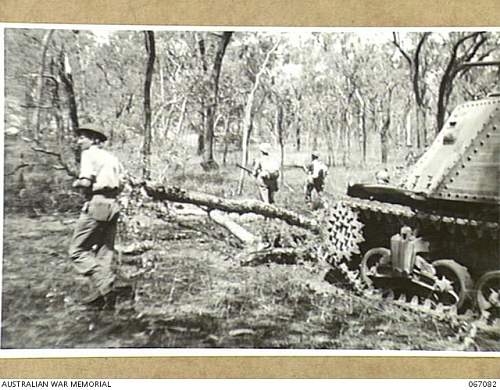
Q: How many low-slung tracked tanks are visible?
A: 1